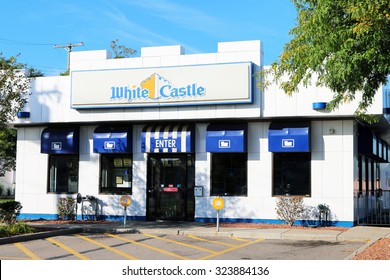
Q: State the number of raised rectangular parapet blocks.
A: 3